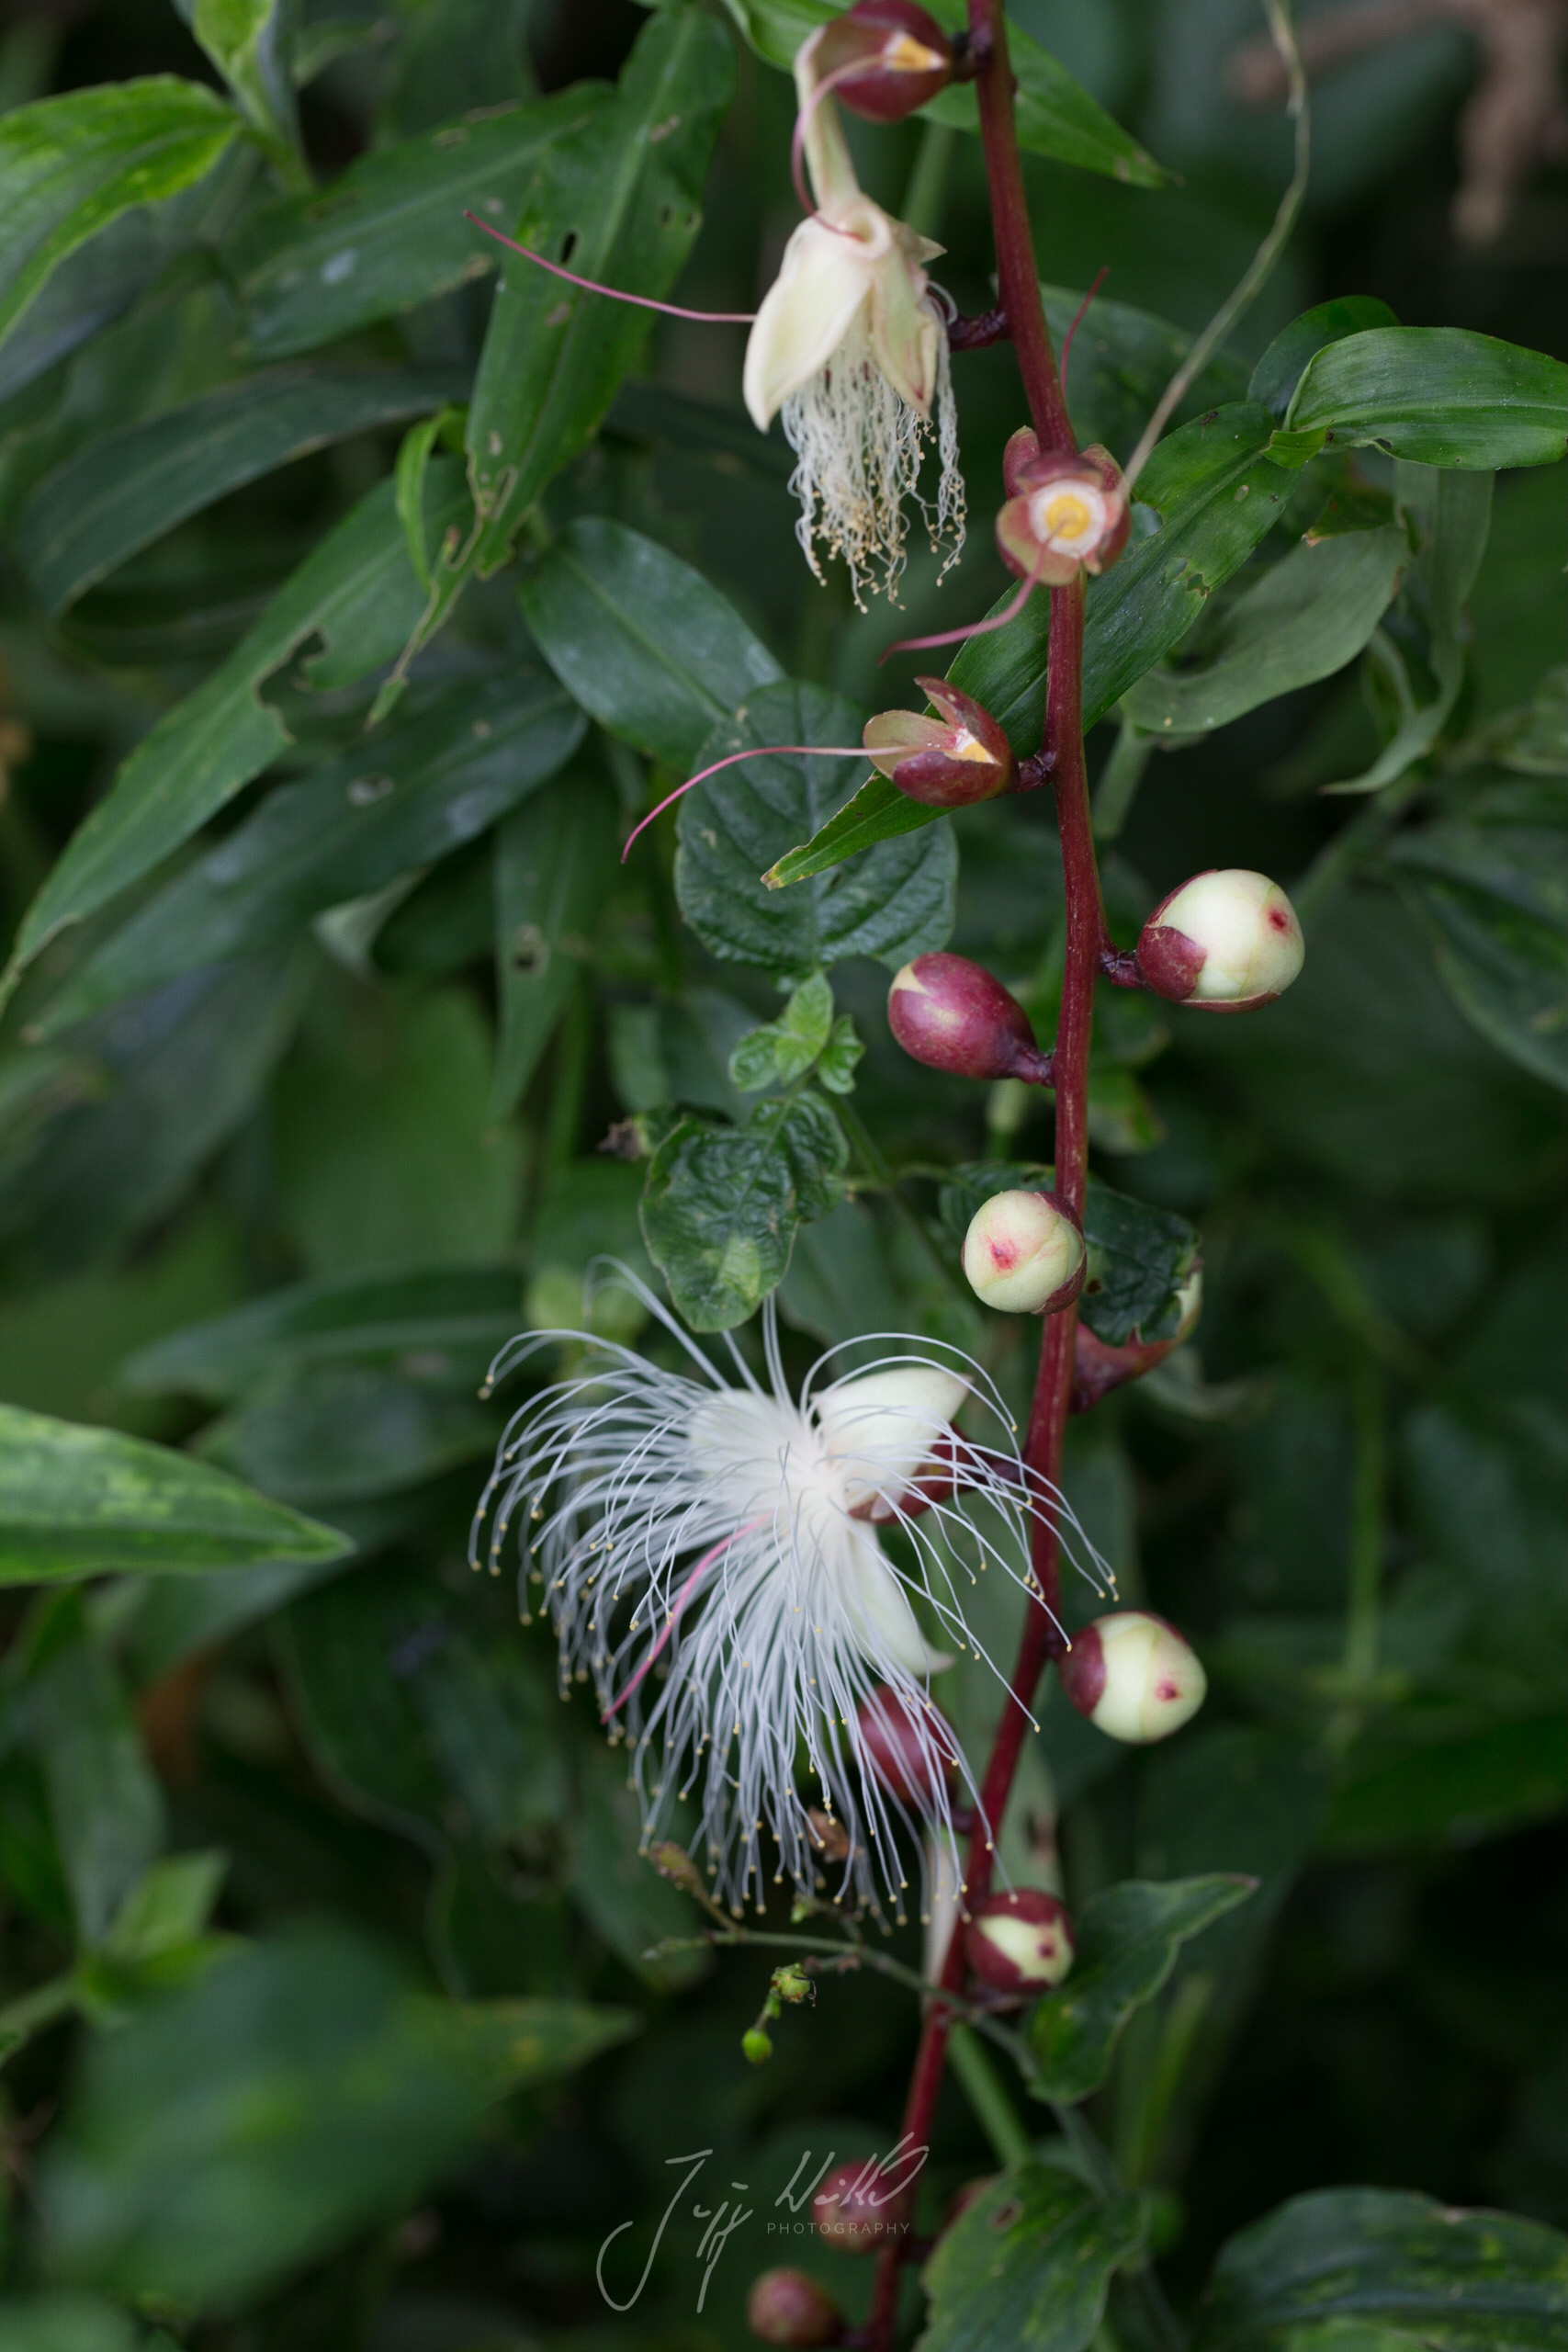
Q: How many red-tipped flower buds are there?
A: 4